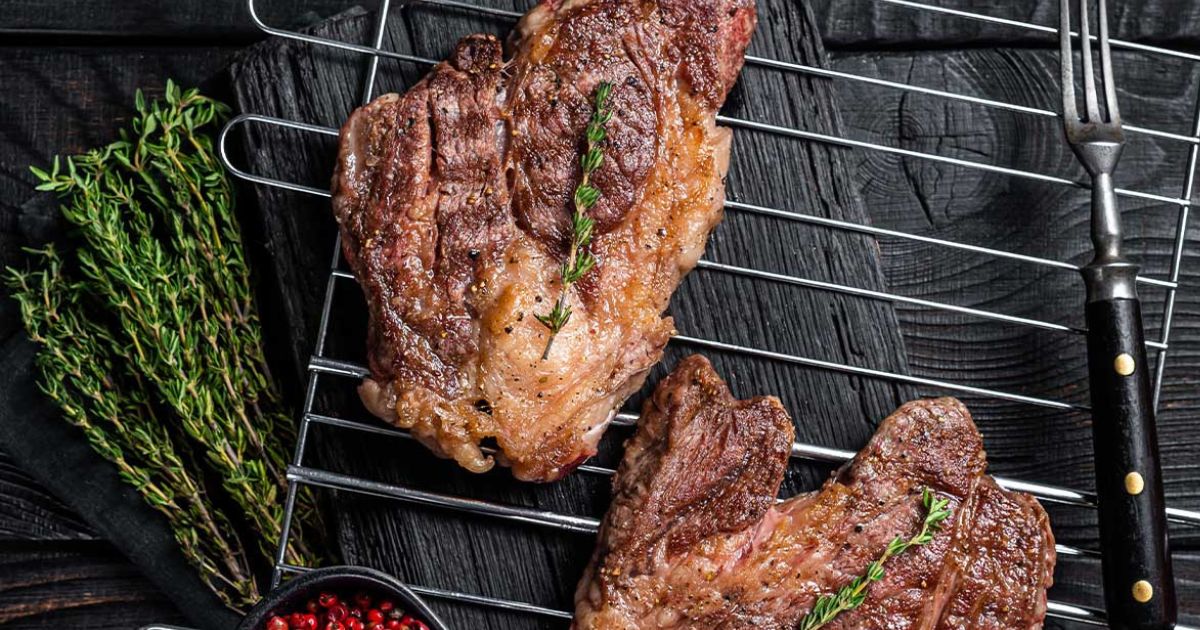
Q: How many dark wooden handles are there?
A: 1